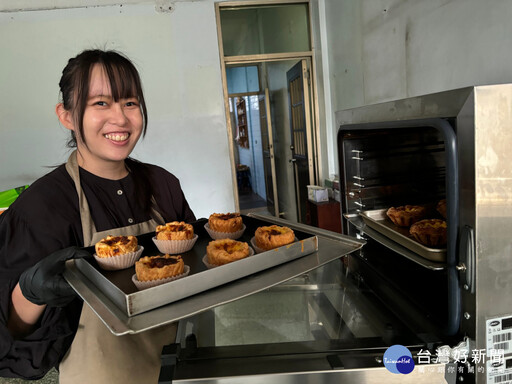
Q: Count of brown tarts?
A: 9